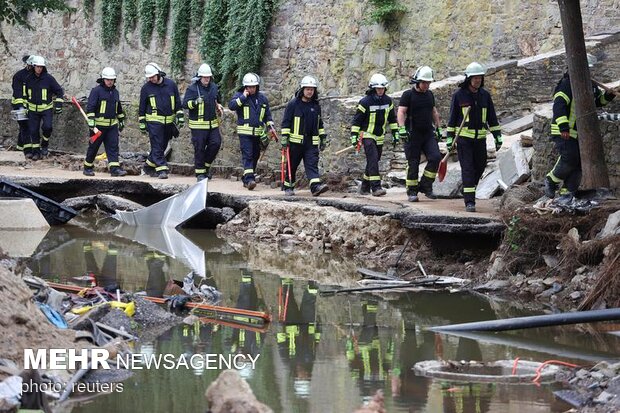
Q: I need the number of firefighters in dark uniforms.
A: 11